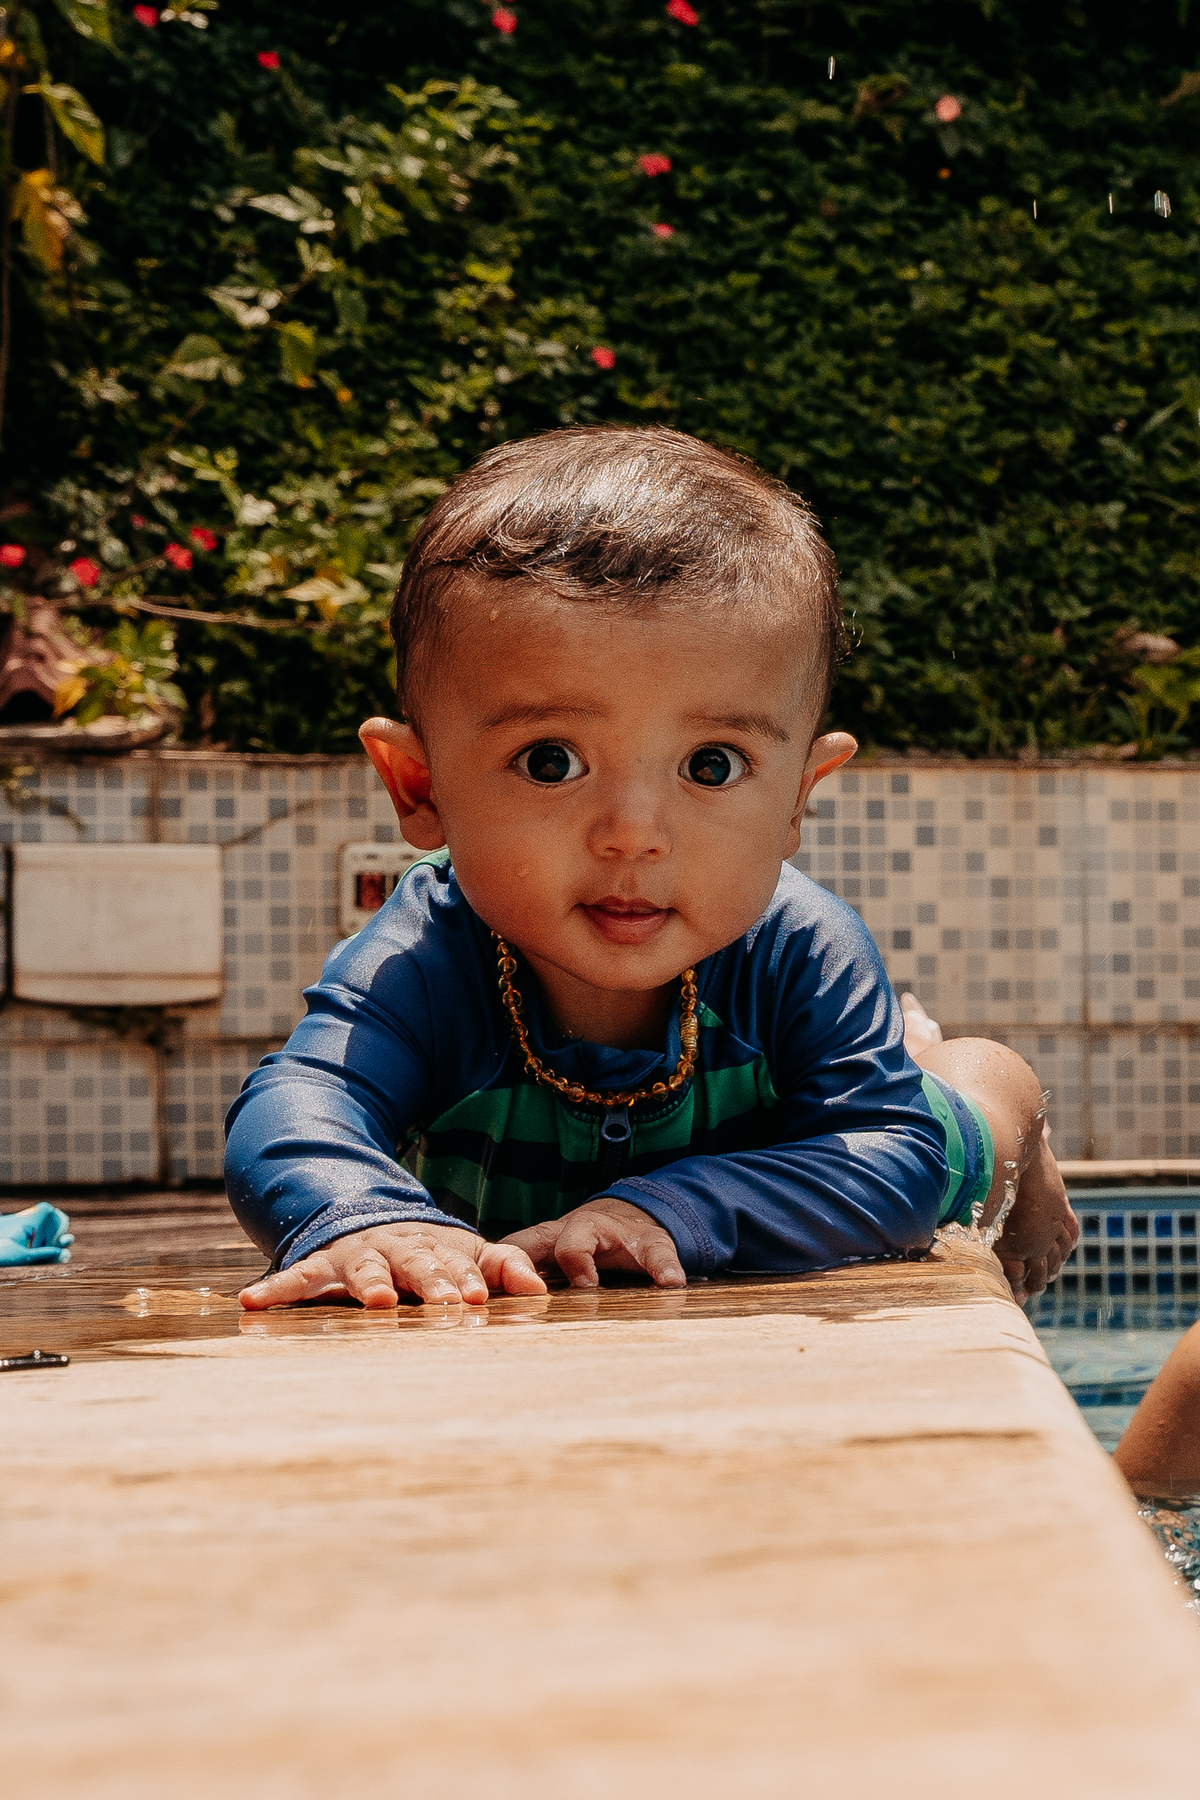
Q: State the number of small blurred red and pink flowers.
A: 13